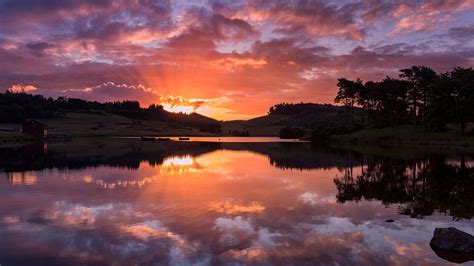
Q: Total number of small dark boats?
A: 3